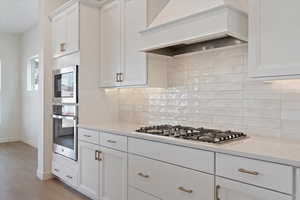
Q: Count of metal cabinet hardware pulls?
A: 14